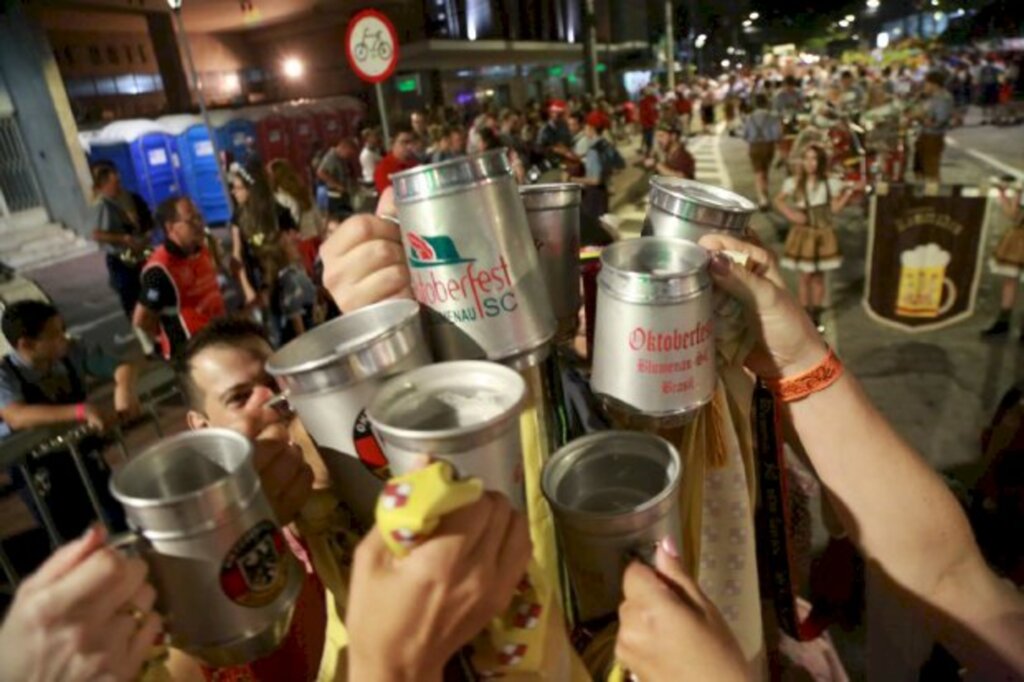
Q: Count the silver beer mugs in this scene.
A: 8